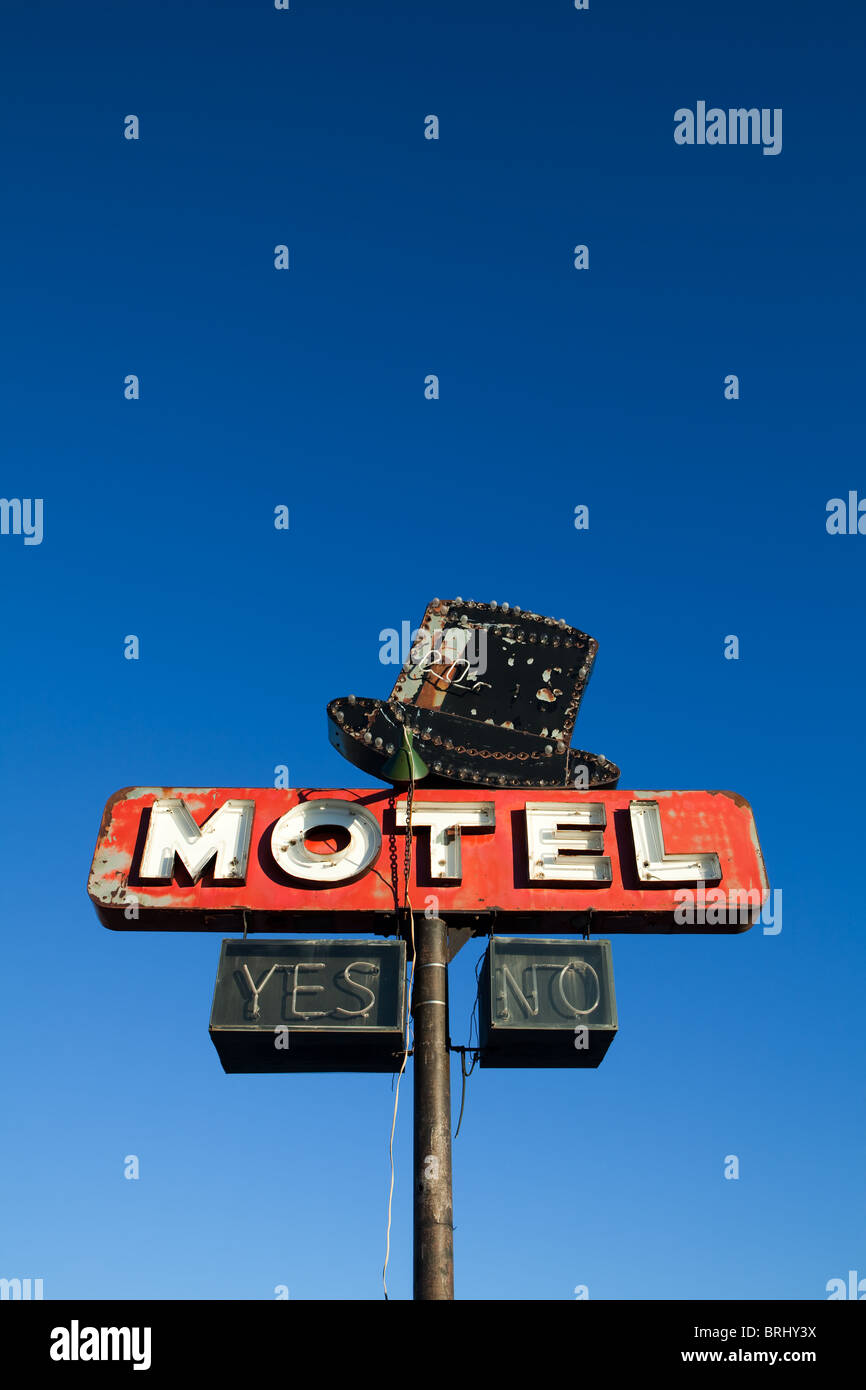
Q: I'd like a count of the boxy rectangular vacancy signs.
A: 2